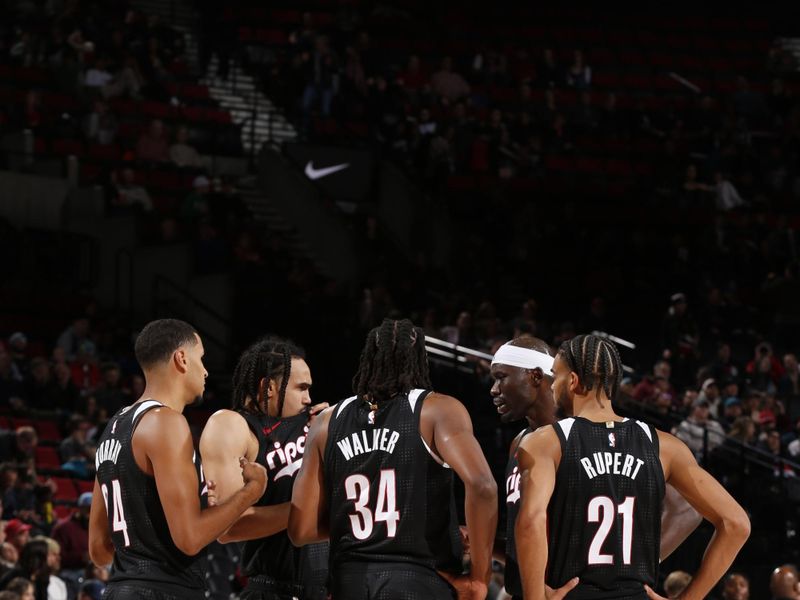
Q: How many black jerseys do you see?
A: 5